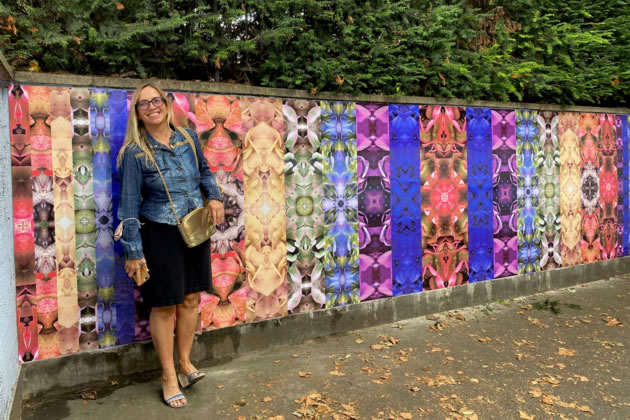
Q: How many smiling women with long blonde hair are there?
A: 1